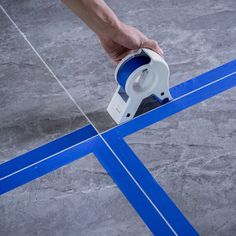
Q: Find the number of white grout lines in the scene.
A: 2